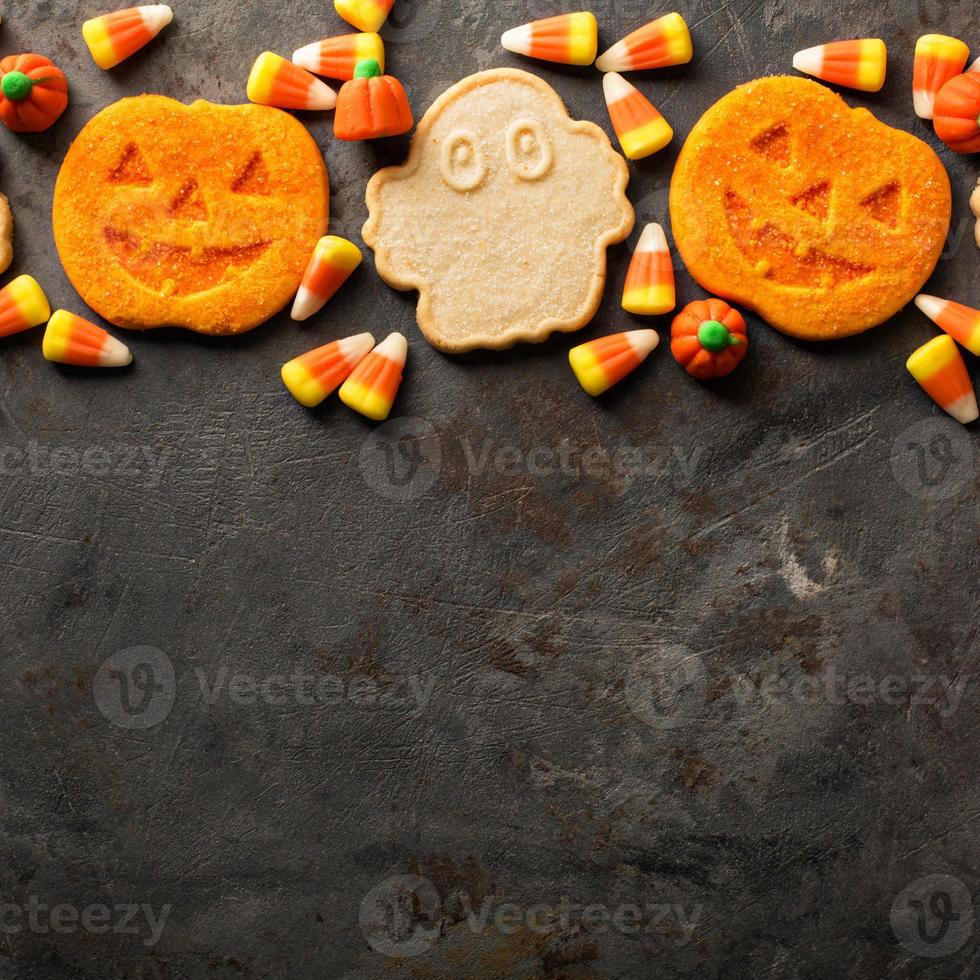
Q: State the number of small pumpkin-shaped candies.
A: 4